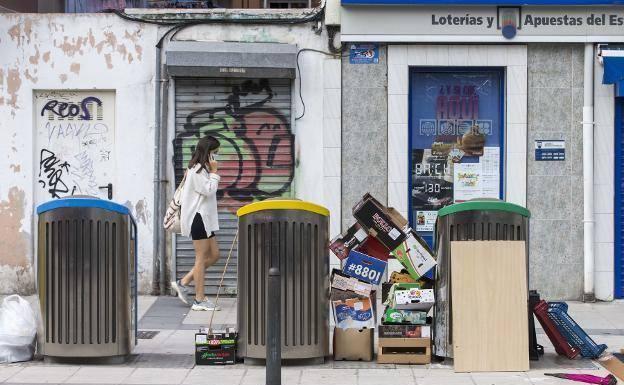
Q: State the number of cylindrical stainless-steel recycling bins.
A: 3